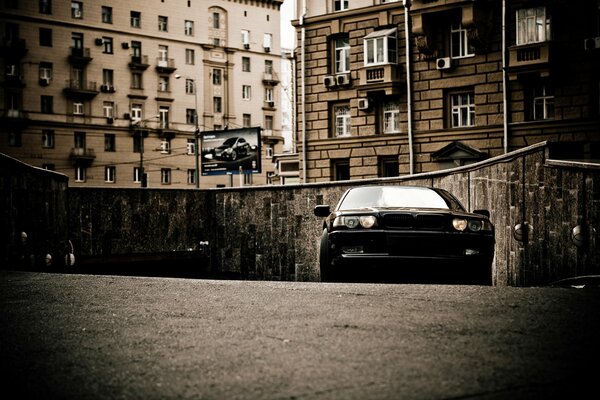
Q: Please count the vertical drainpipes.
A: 3